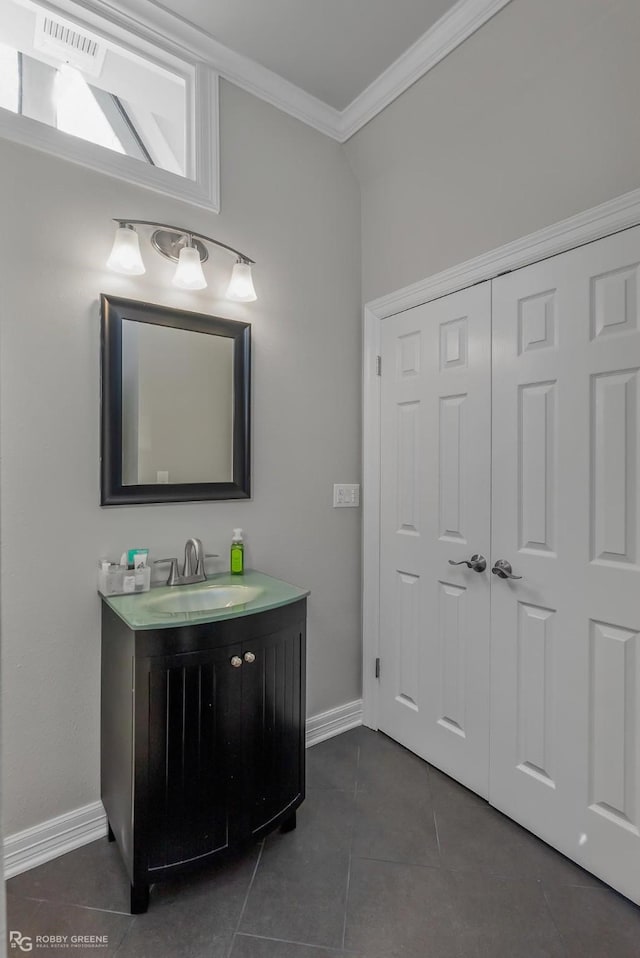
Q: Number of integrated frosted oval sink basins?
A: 1